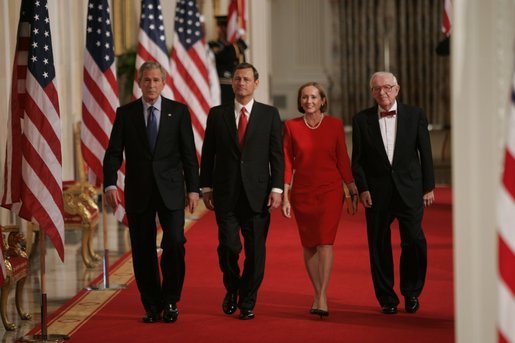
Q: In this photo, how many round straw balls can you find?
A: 0